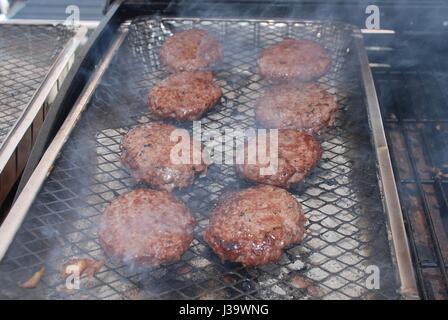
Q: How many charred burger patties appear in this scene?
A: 8